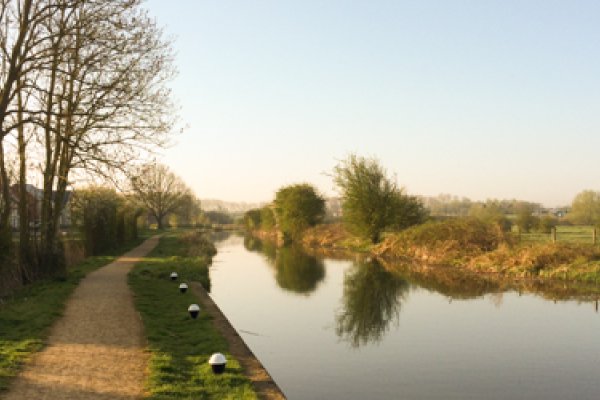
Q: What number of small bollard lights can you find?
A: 4